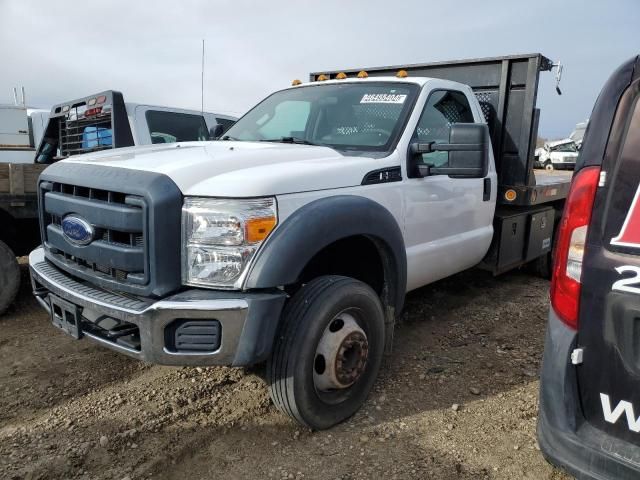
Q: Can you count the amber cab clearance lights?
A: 5